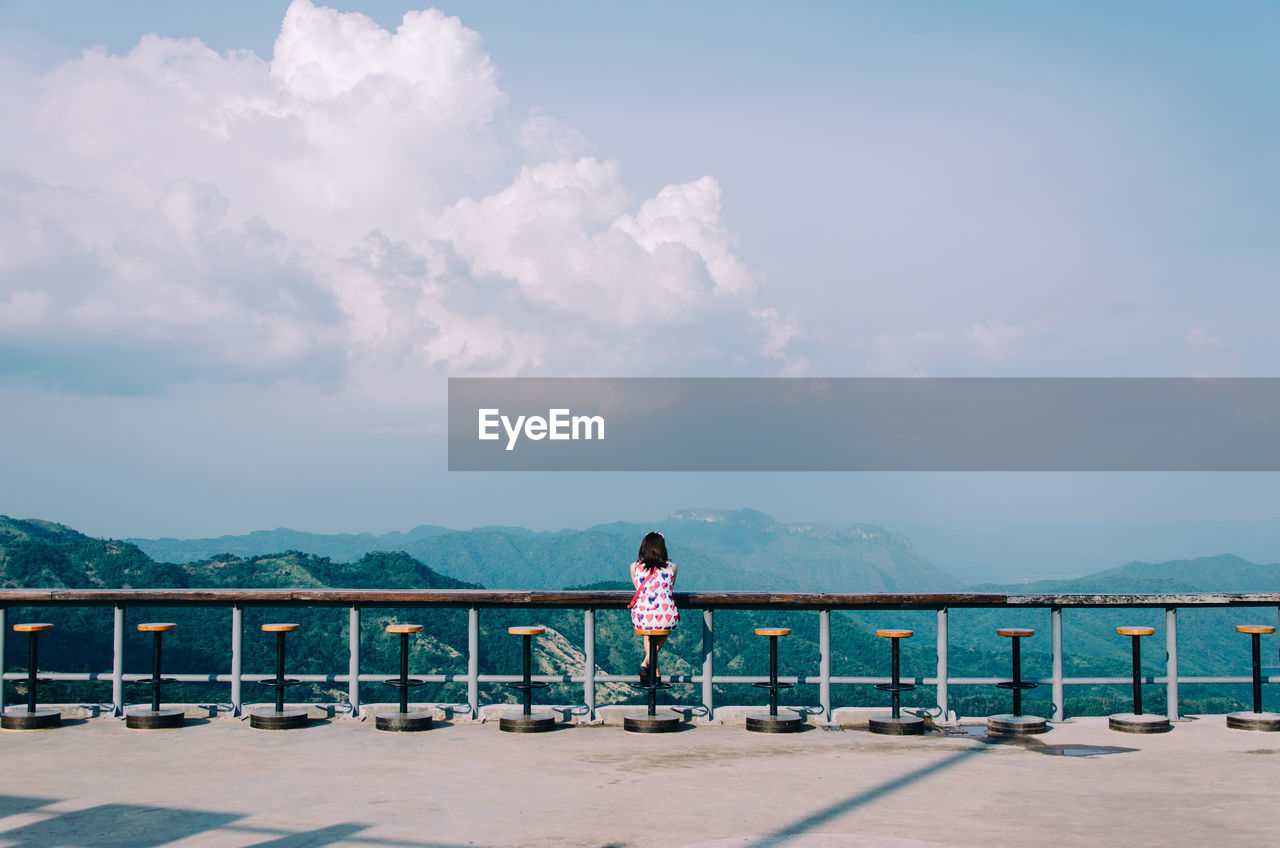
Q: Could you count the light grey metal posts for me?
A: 11